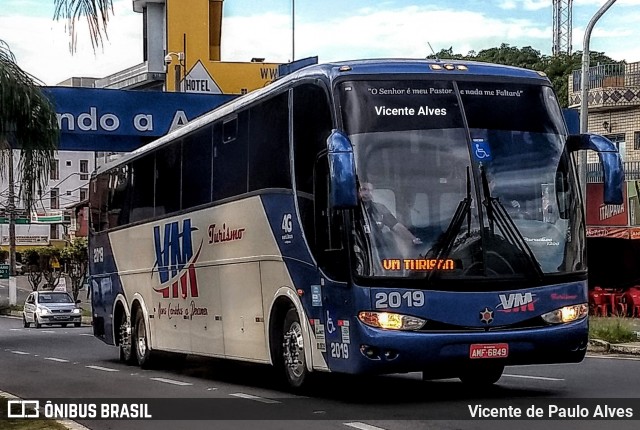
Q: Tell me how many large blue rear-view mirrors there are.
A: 2